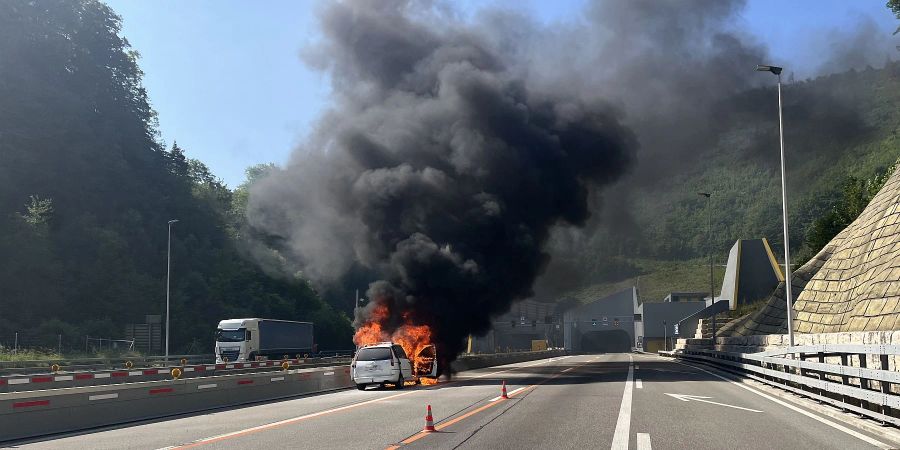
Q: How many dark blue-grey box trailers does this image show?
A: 1